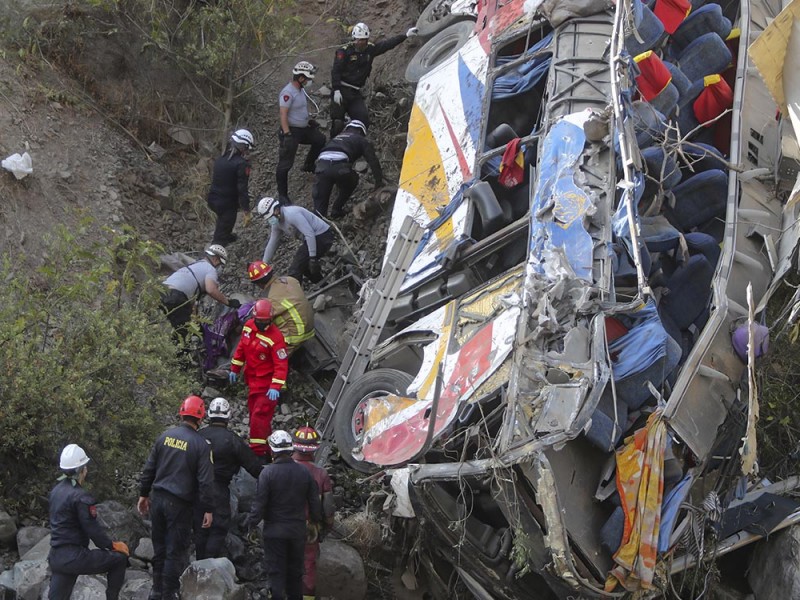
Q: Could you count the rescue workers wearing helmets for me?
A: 13